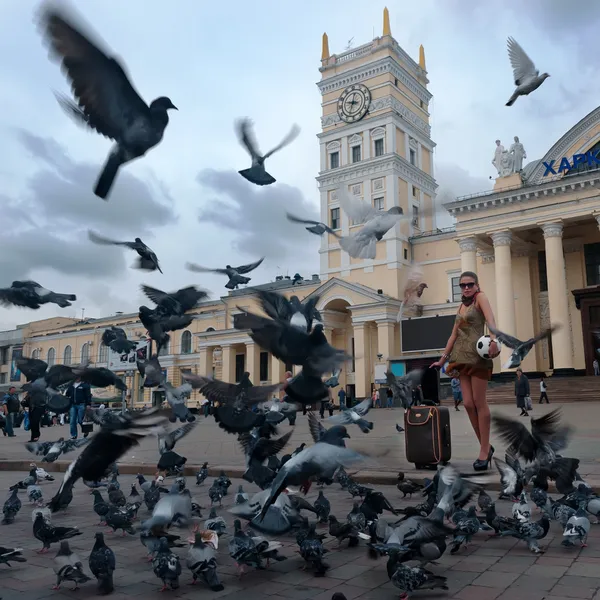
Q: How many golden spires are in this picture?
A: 3